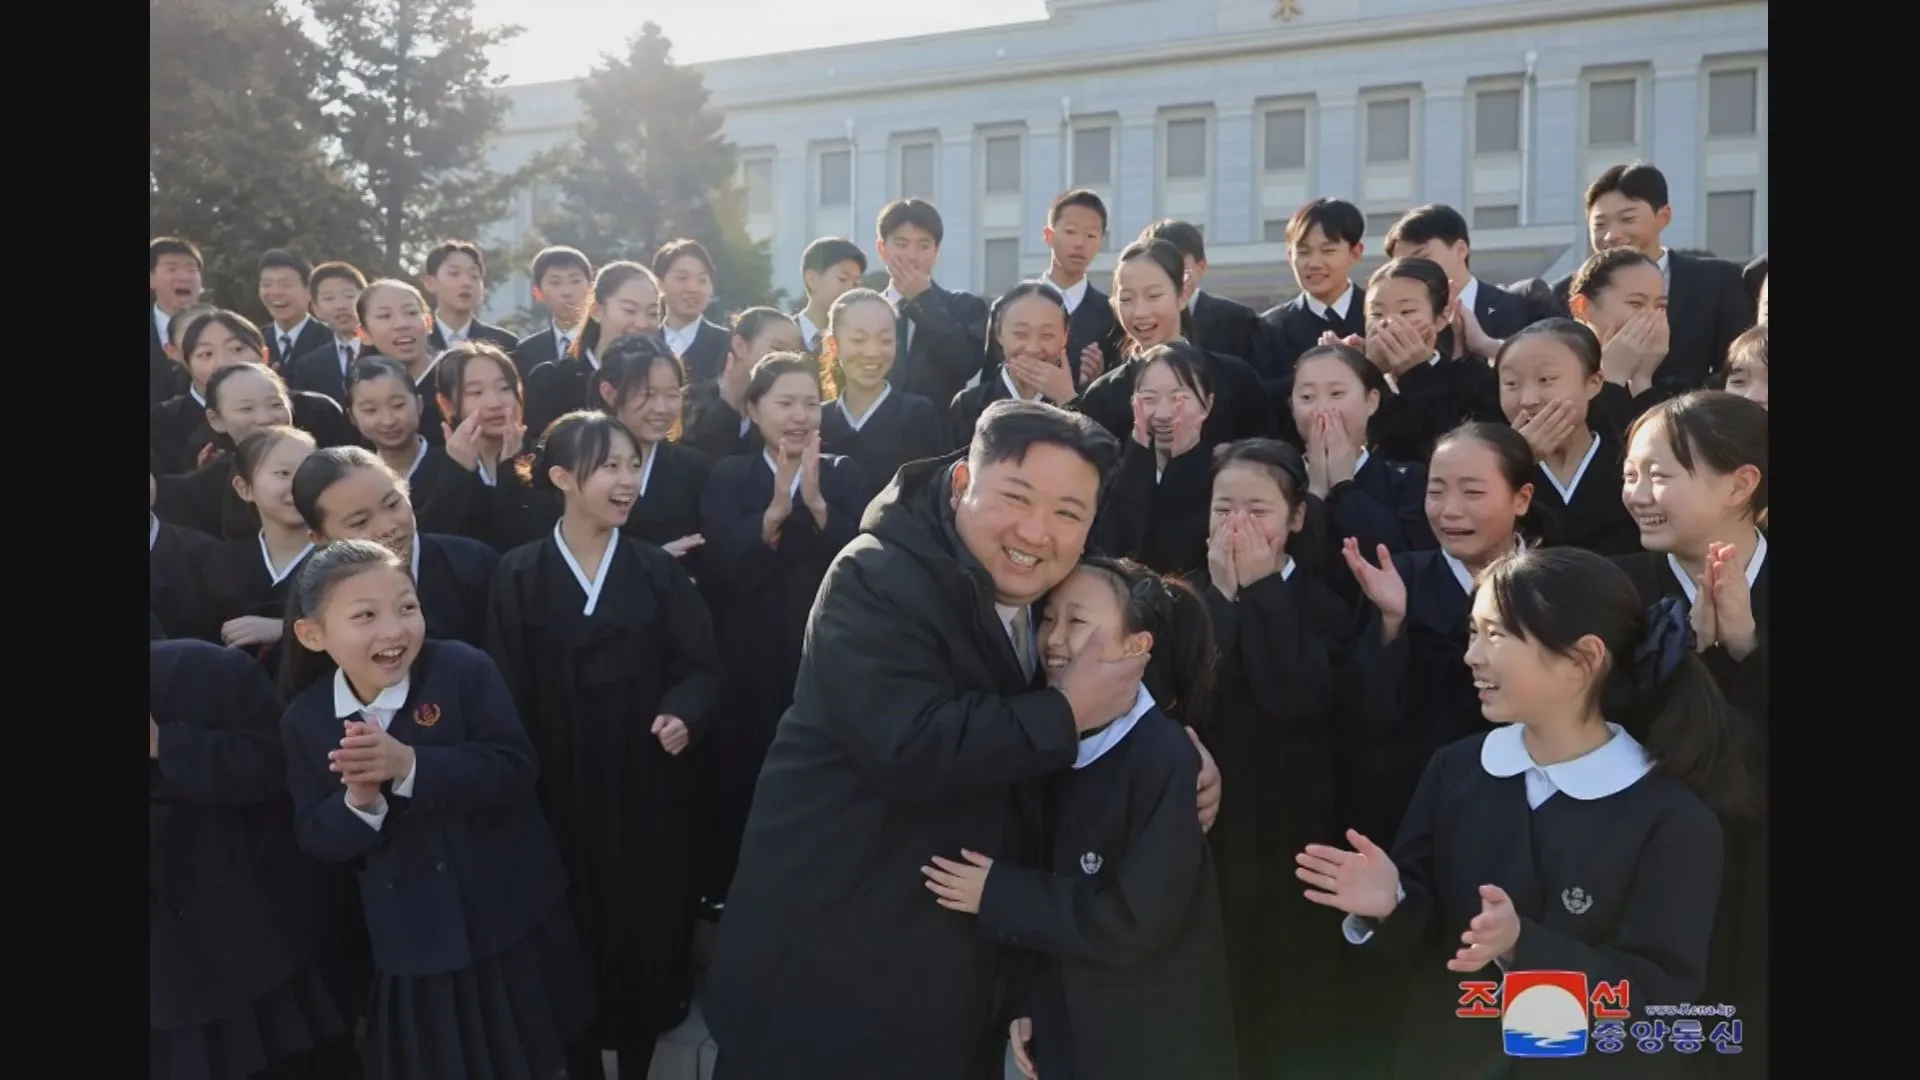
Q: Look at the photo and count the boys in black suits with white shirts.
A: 13